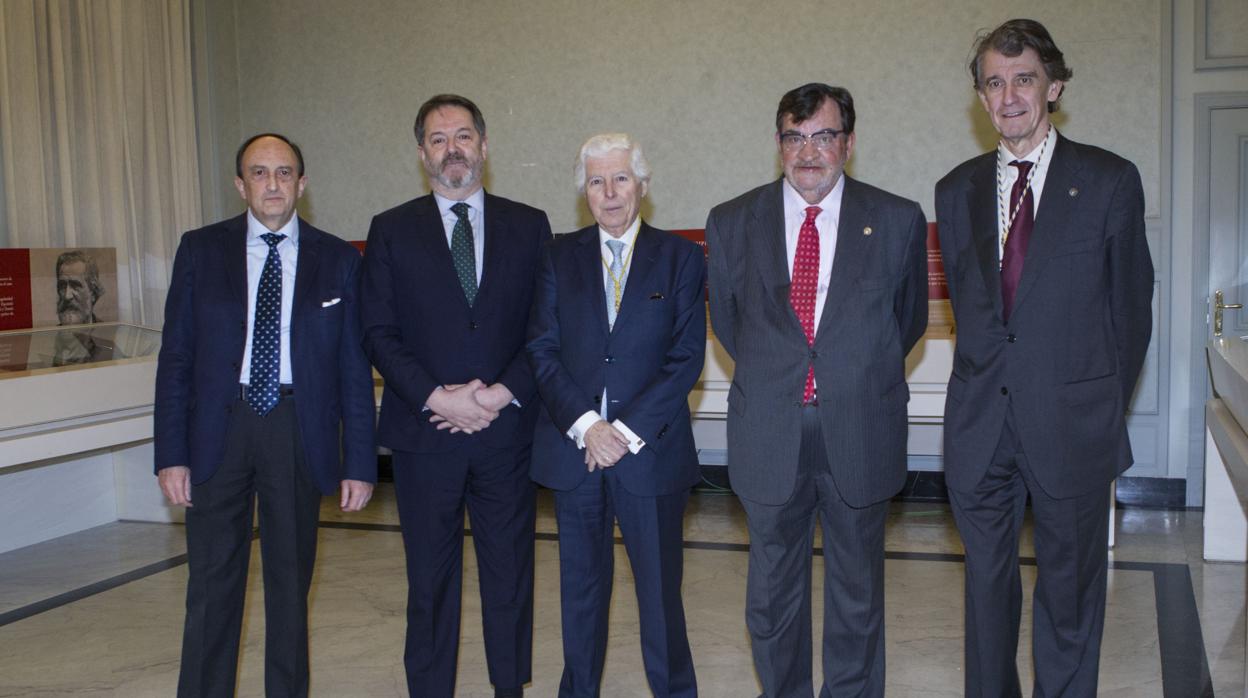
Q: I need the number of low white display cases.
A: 3